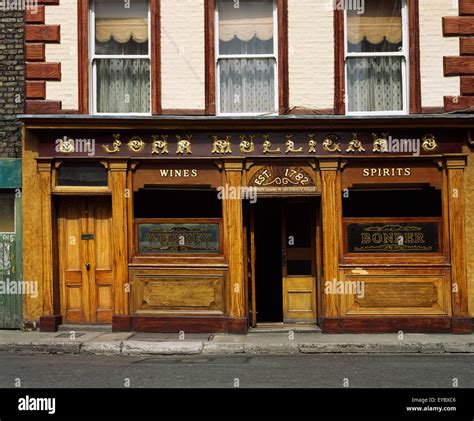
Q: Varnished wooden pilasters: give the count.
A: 5